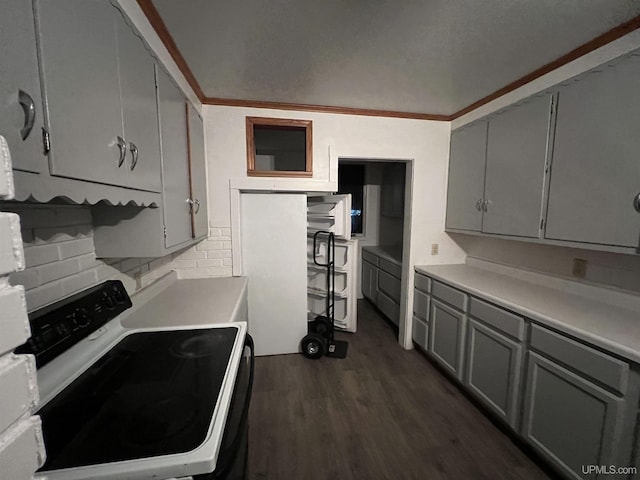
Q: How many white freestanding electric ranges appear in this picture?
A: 1